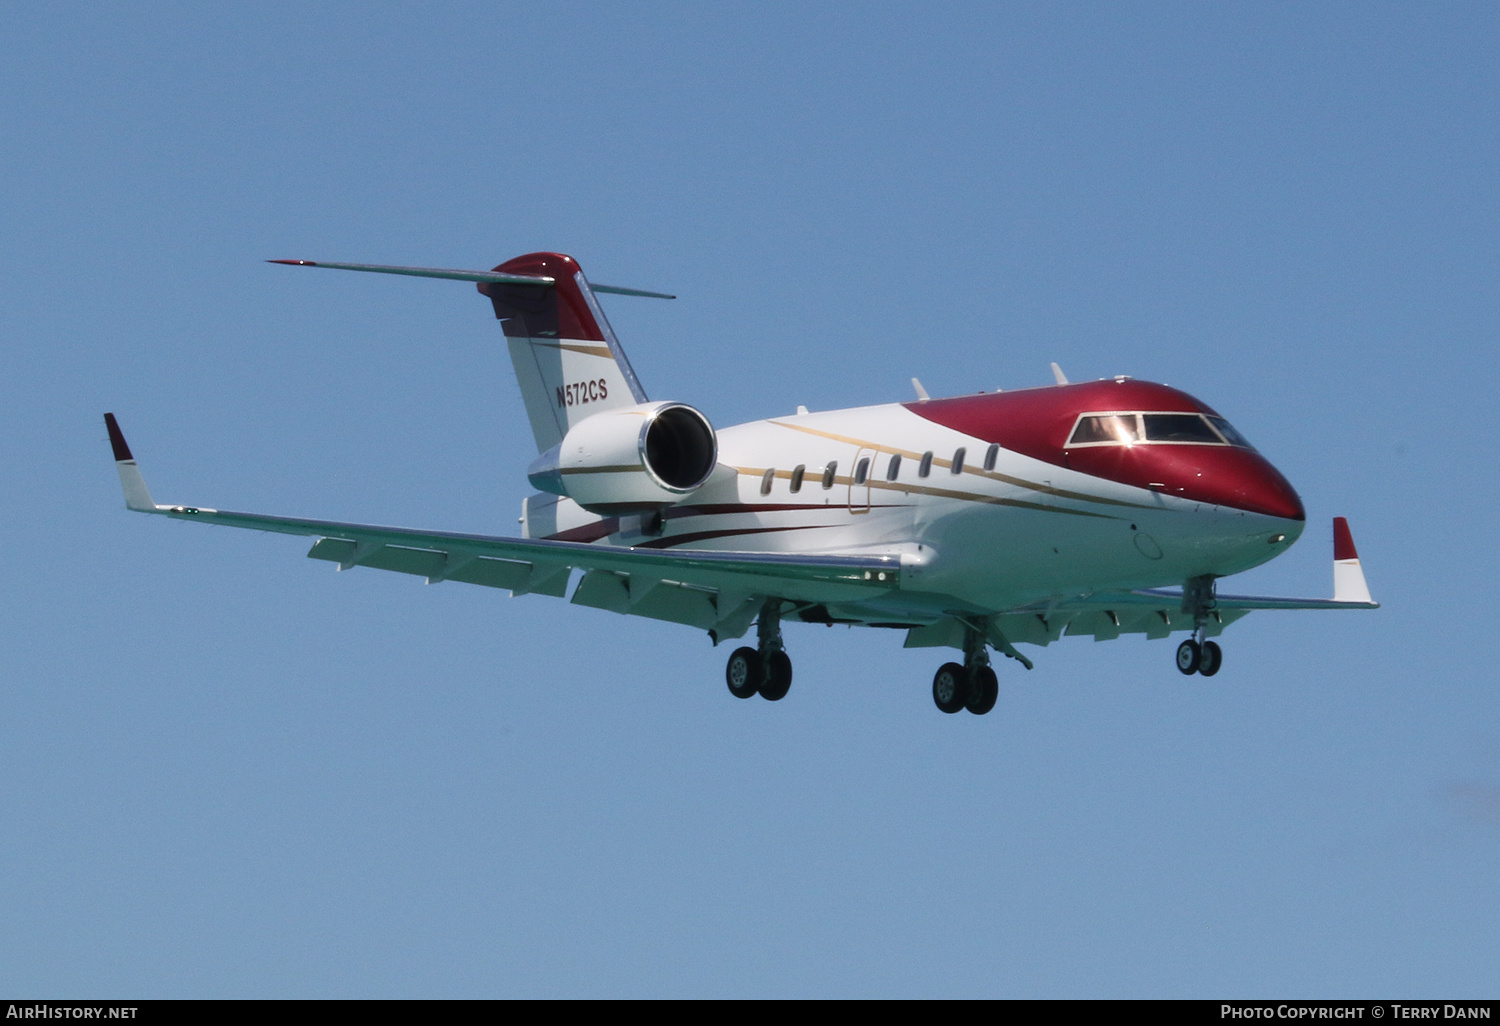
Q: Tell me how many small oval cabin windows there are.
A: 8